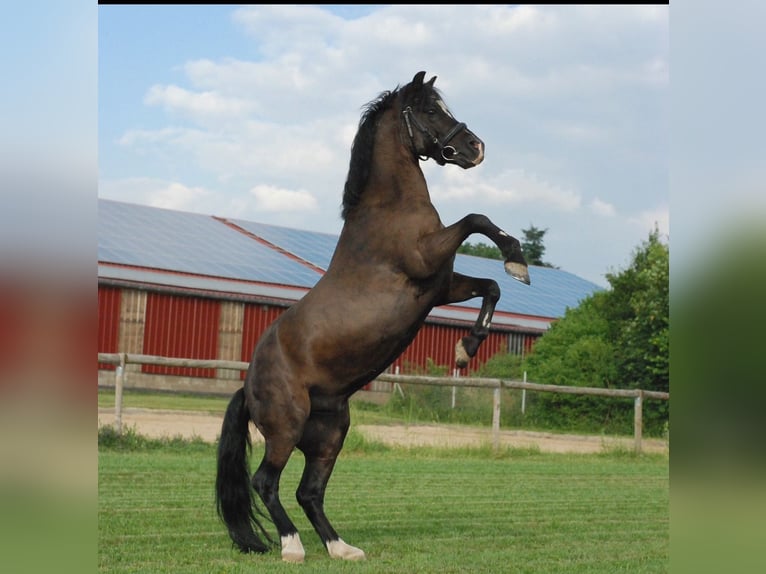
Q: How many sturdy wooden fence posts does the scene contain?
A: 3